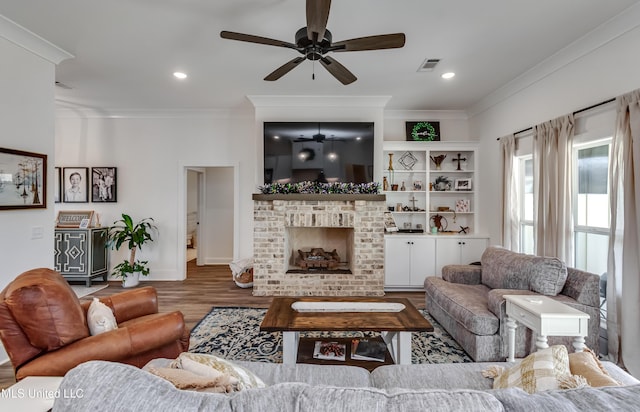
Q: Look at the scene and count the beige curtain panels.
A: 3